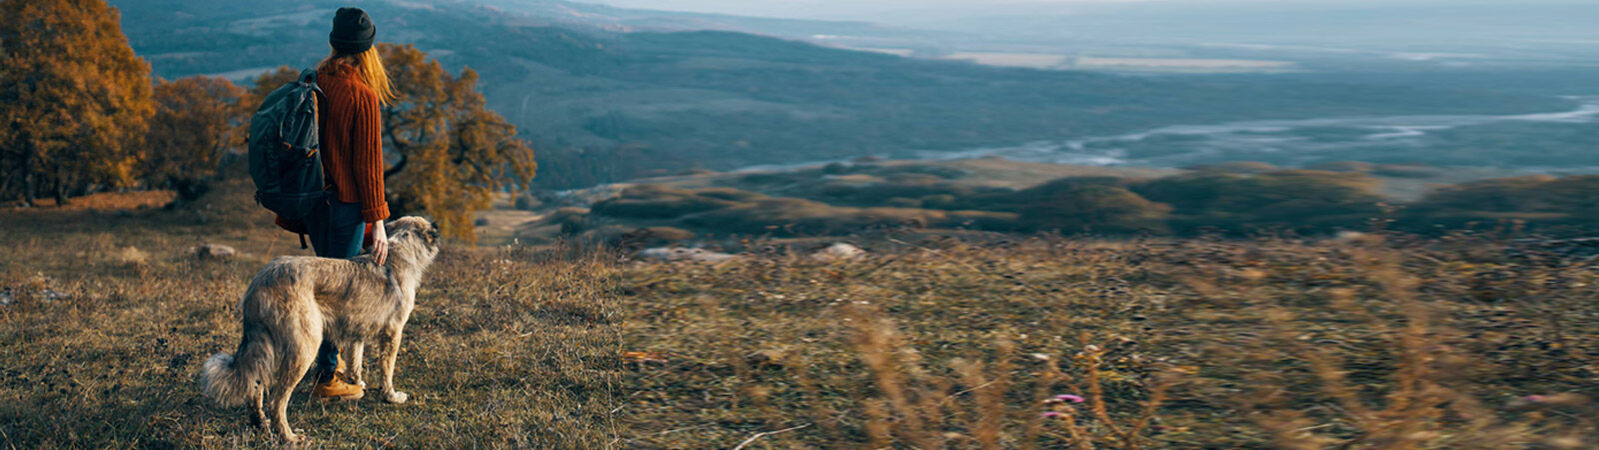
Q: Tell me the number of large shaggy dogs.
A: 1